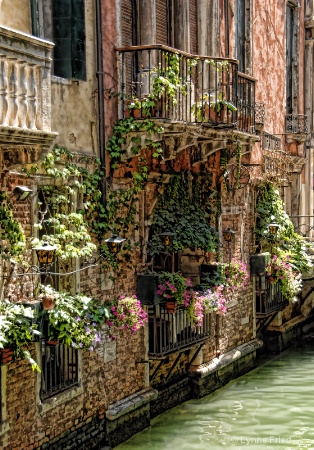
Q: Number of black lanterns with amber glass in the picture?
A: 5